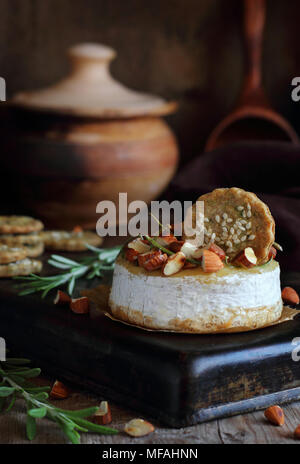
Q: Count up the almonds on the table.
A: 5